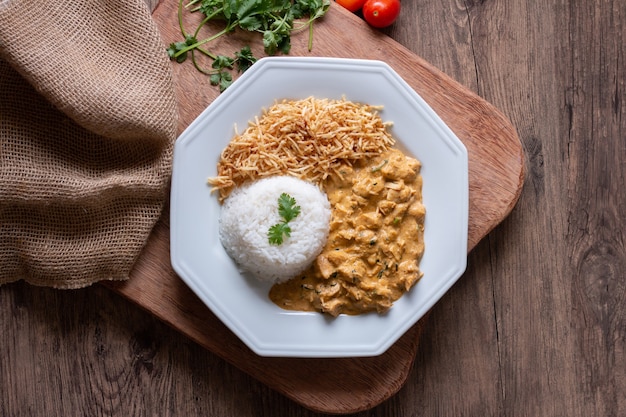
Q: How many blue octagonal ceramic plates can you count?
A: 0